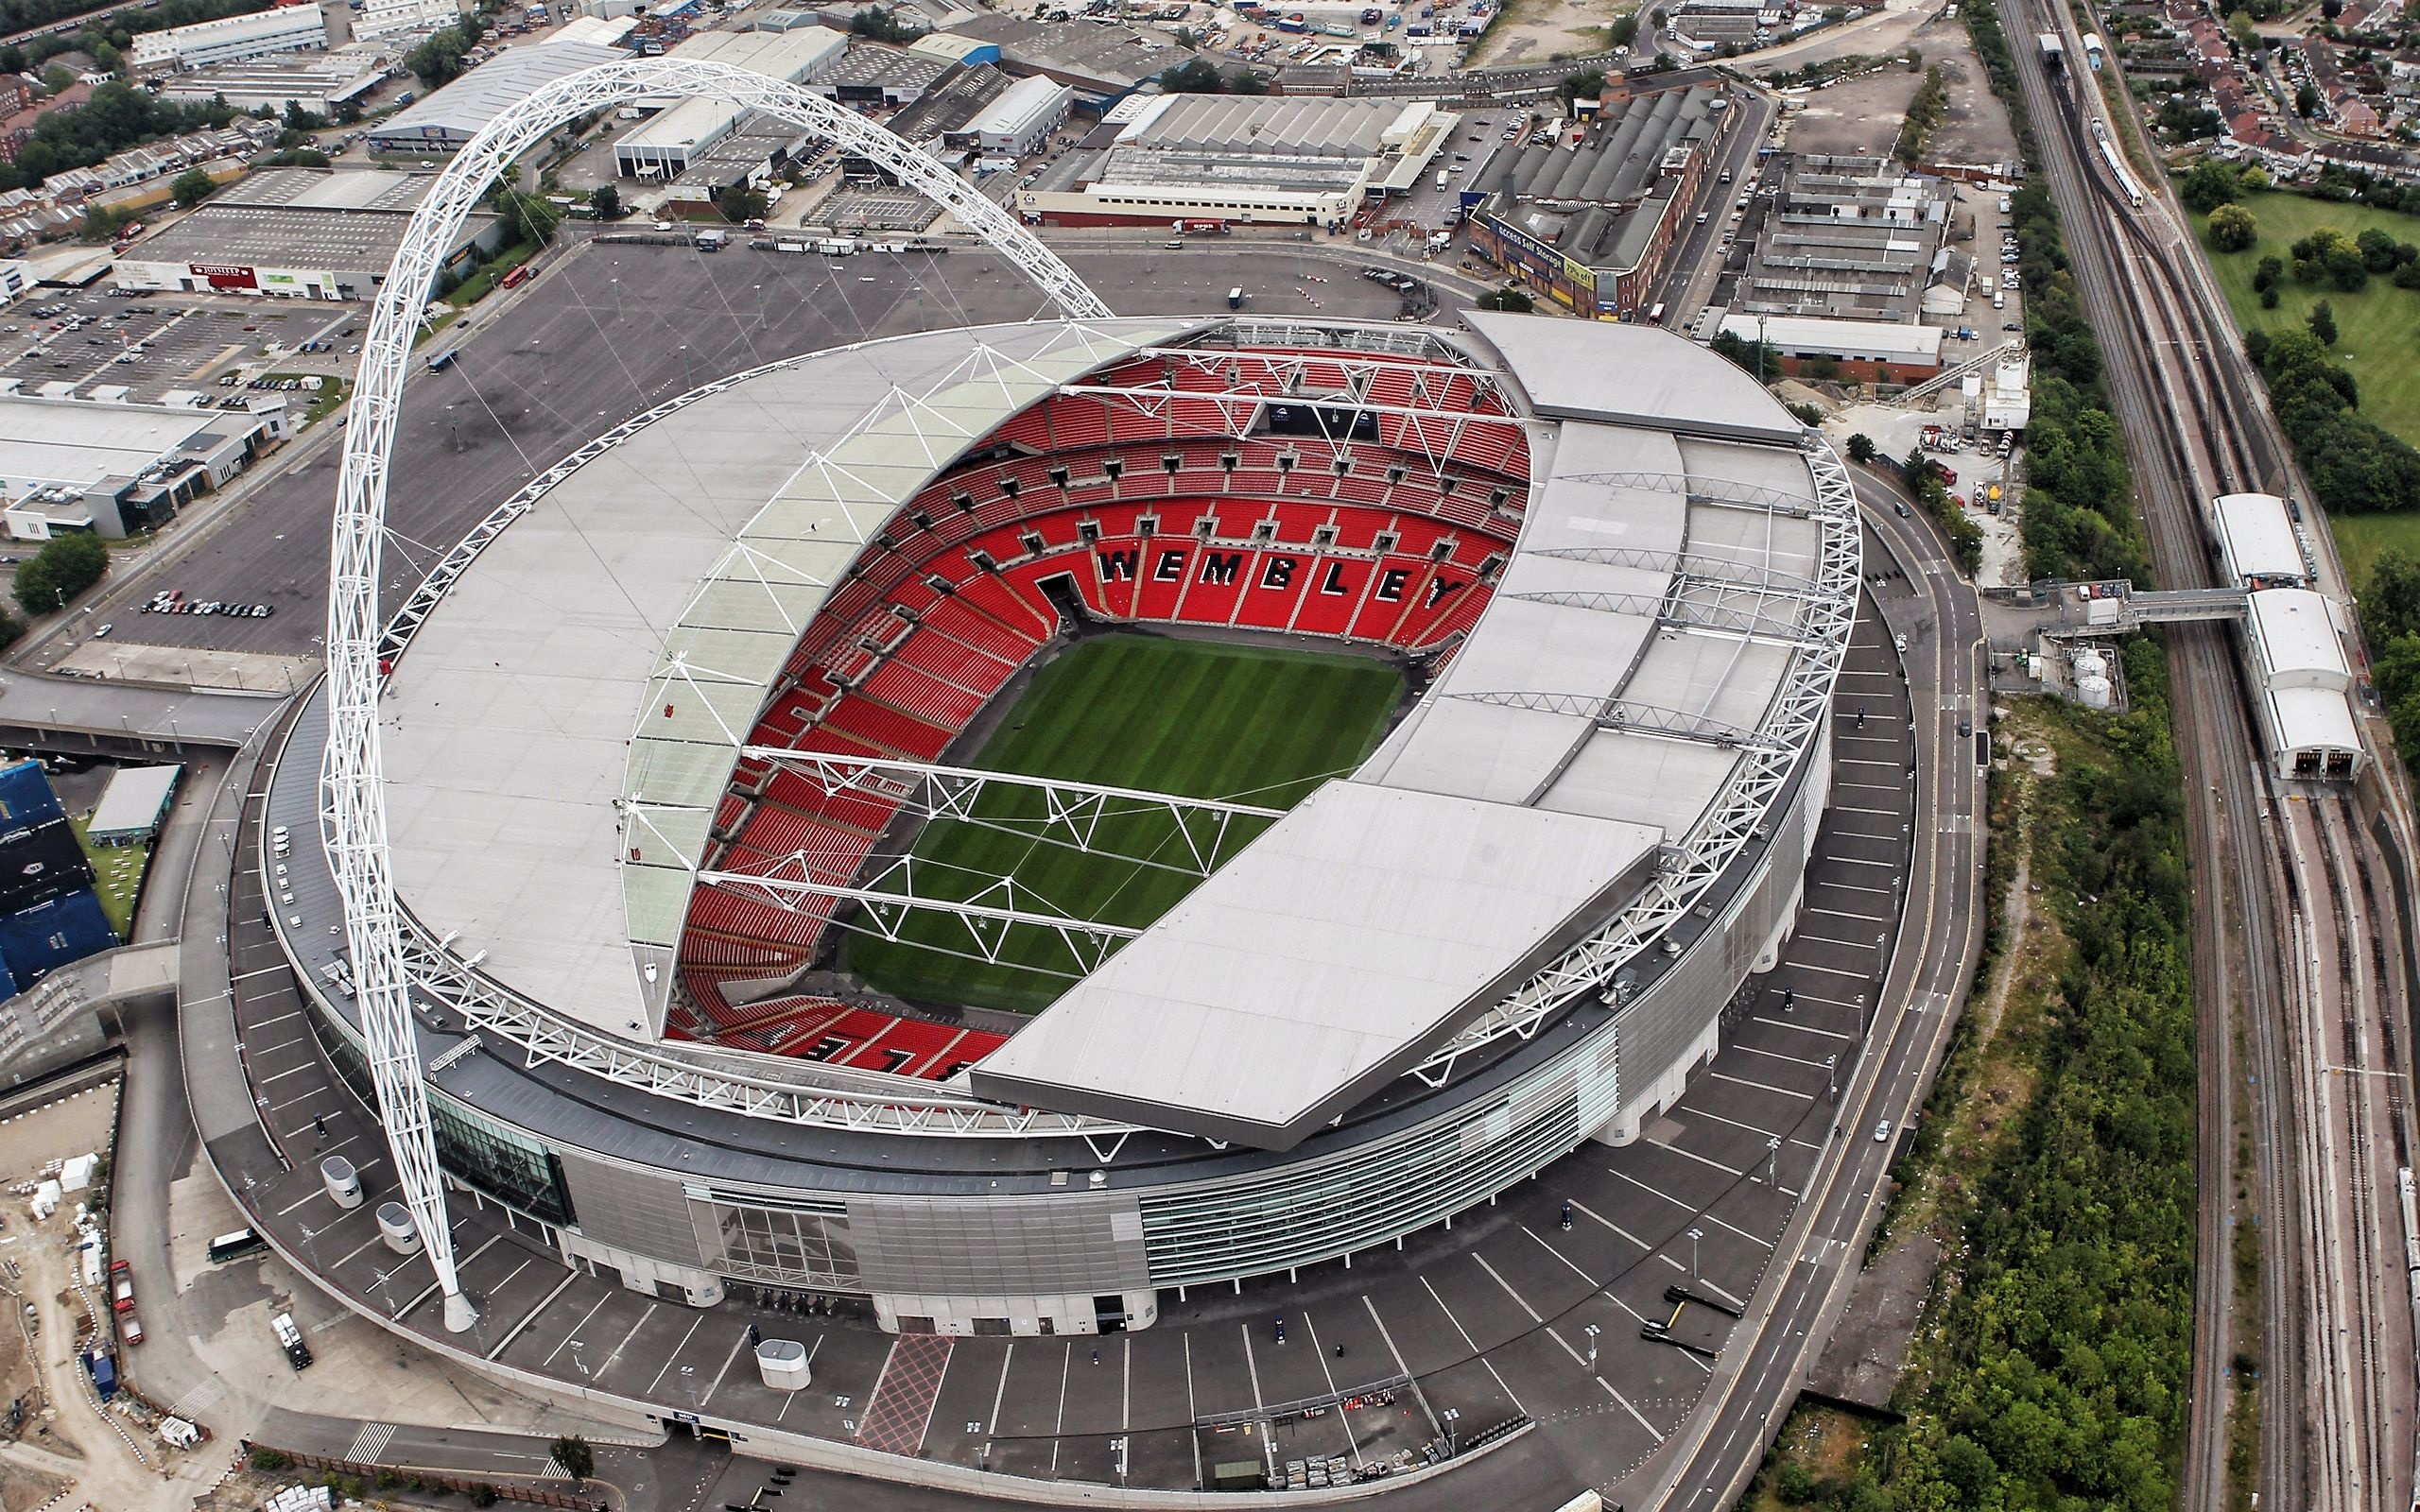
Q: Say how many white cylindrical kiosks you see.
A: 3